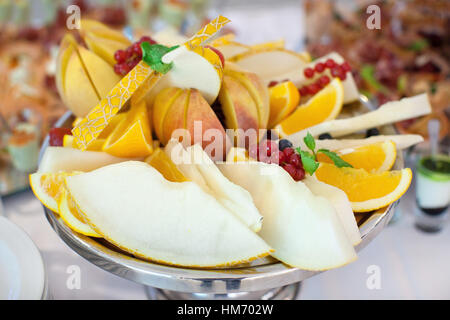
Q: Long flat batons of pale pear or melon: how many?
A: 2